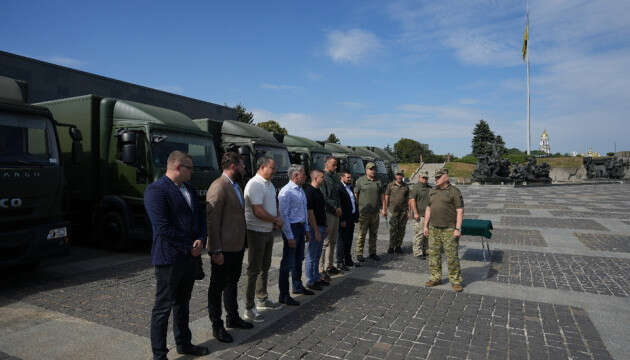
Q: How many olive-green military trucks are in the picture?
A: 7